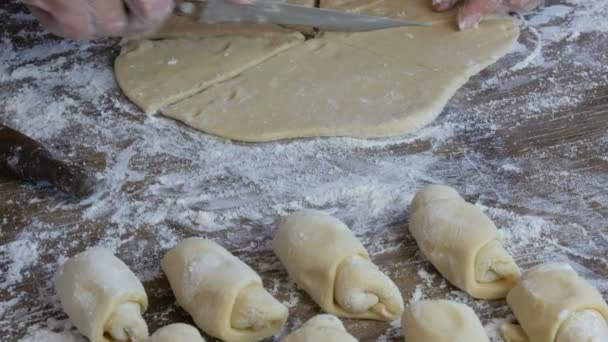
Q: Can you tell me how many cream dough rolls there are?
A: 8